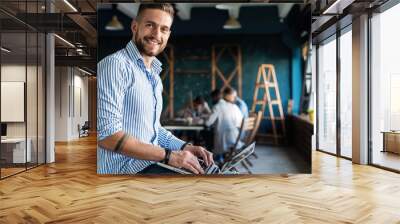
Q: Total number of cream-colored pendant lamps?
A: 2